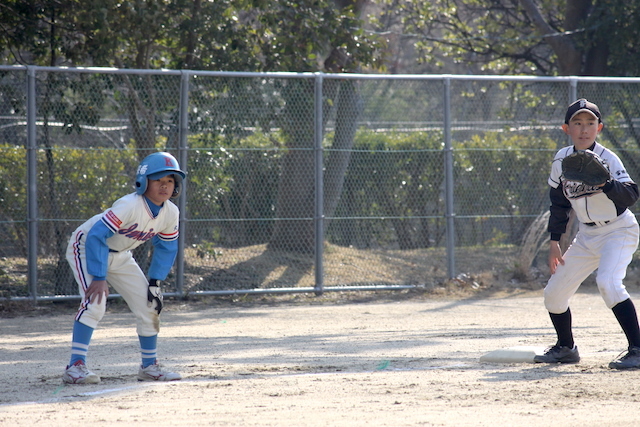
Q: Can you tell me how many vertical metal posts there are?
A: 5